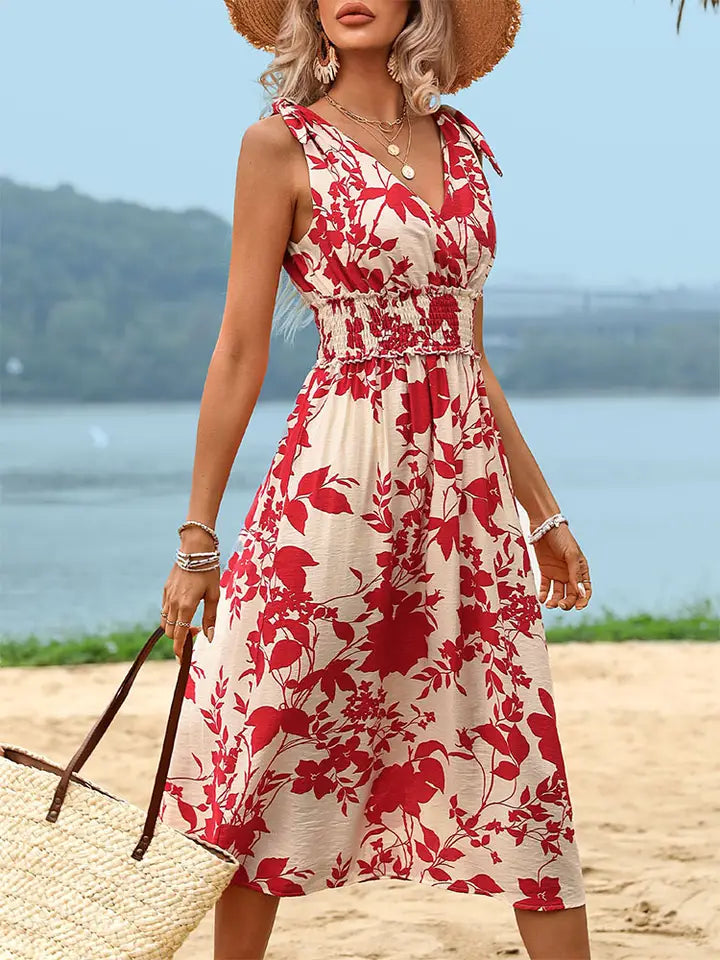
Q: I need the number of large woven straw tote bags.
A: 1